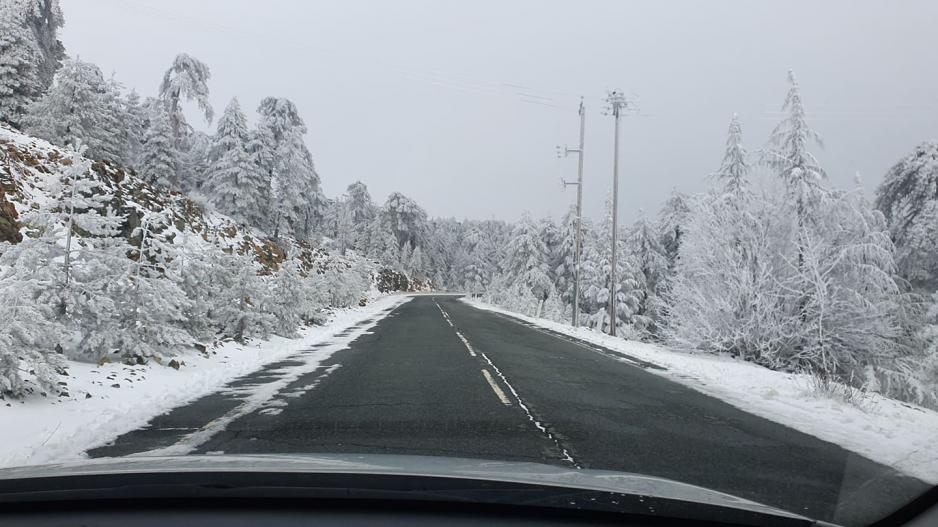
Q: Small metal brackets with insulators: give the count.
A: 2